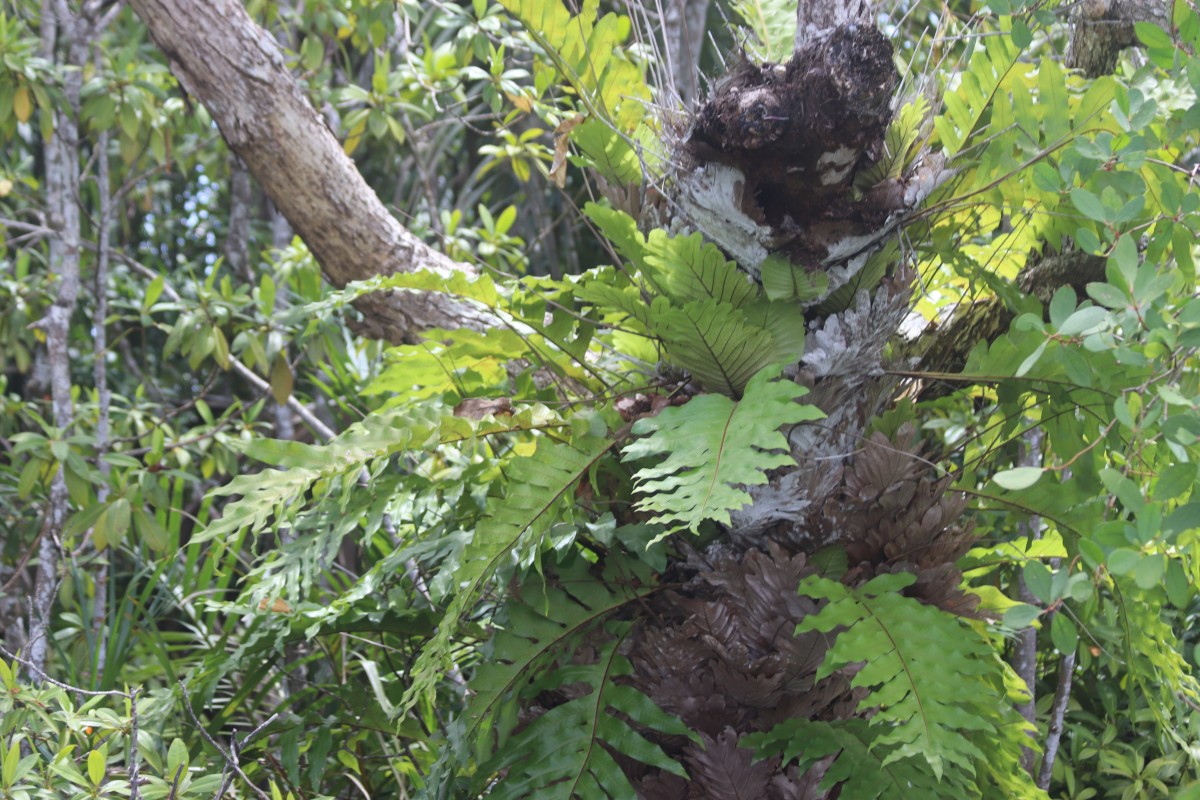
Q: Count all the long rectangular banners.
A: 0